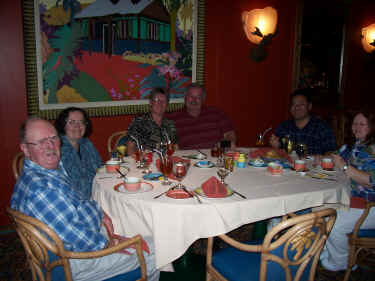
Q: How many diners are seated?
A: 6